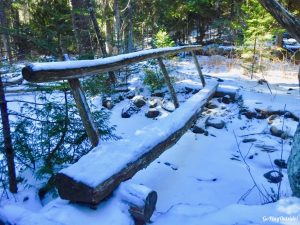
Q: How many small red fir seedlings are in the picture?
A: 0